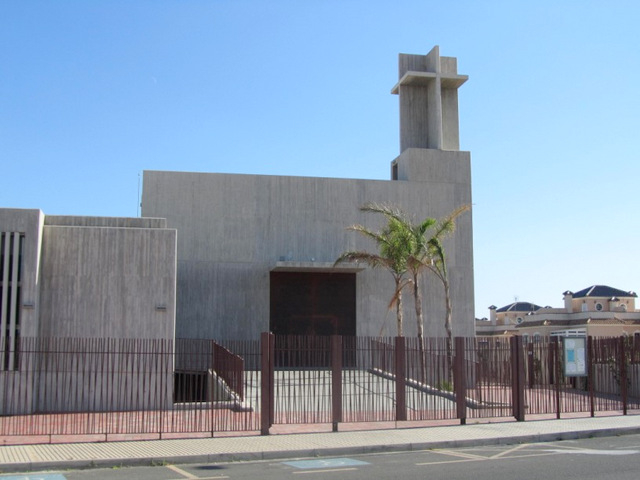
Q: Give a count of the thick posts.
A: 5